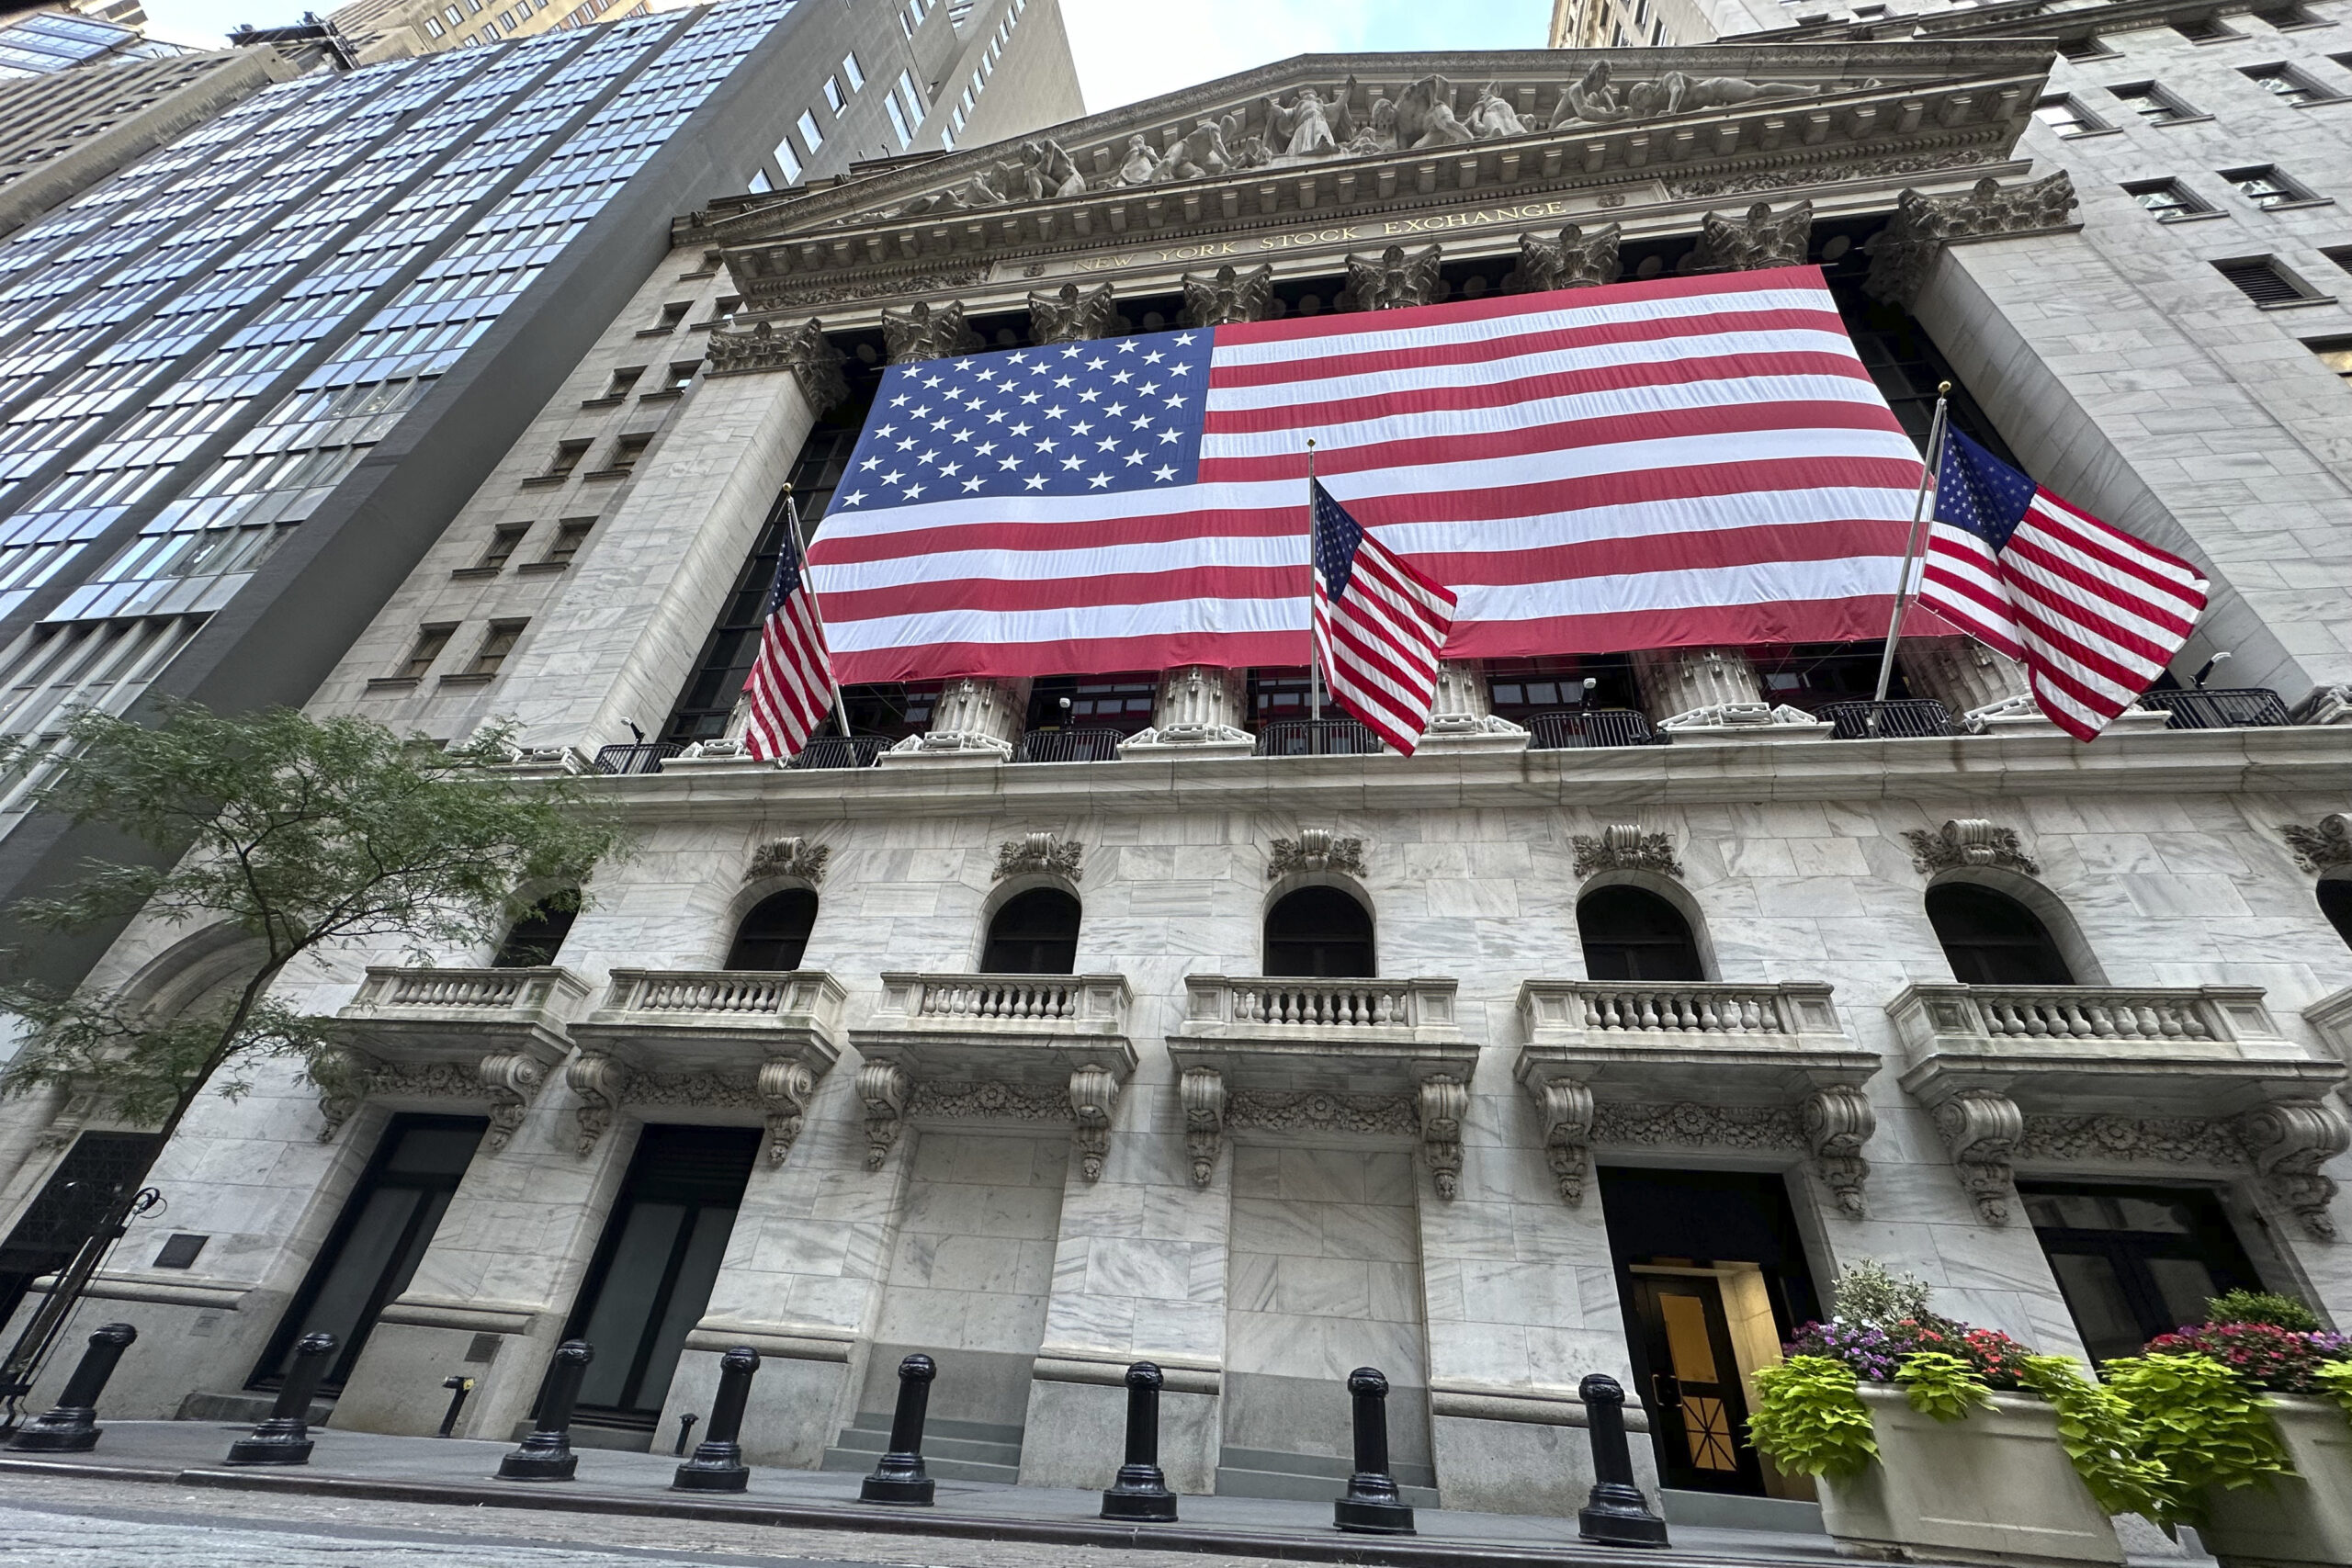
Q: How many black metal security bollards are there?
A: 8